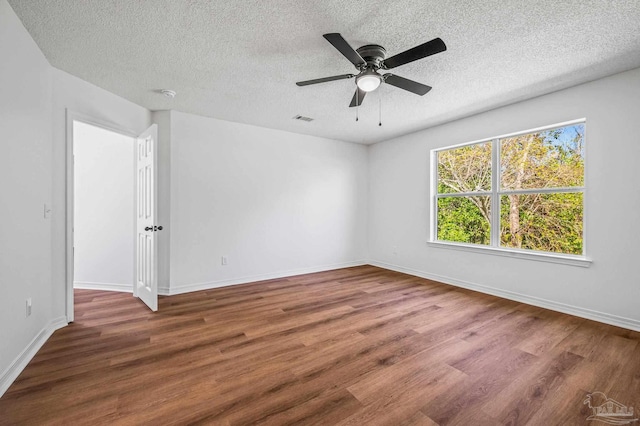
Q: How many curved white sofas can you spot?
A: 0